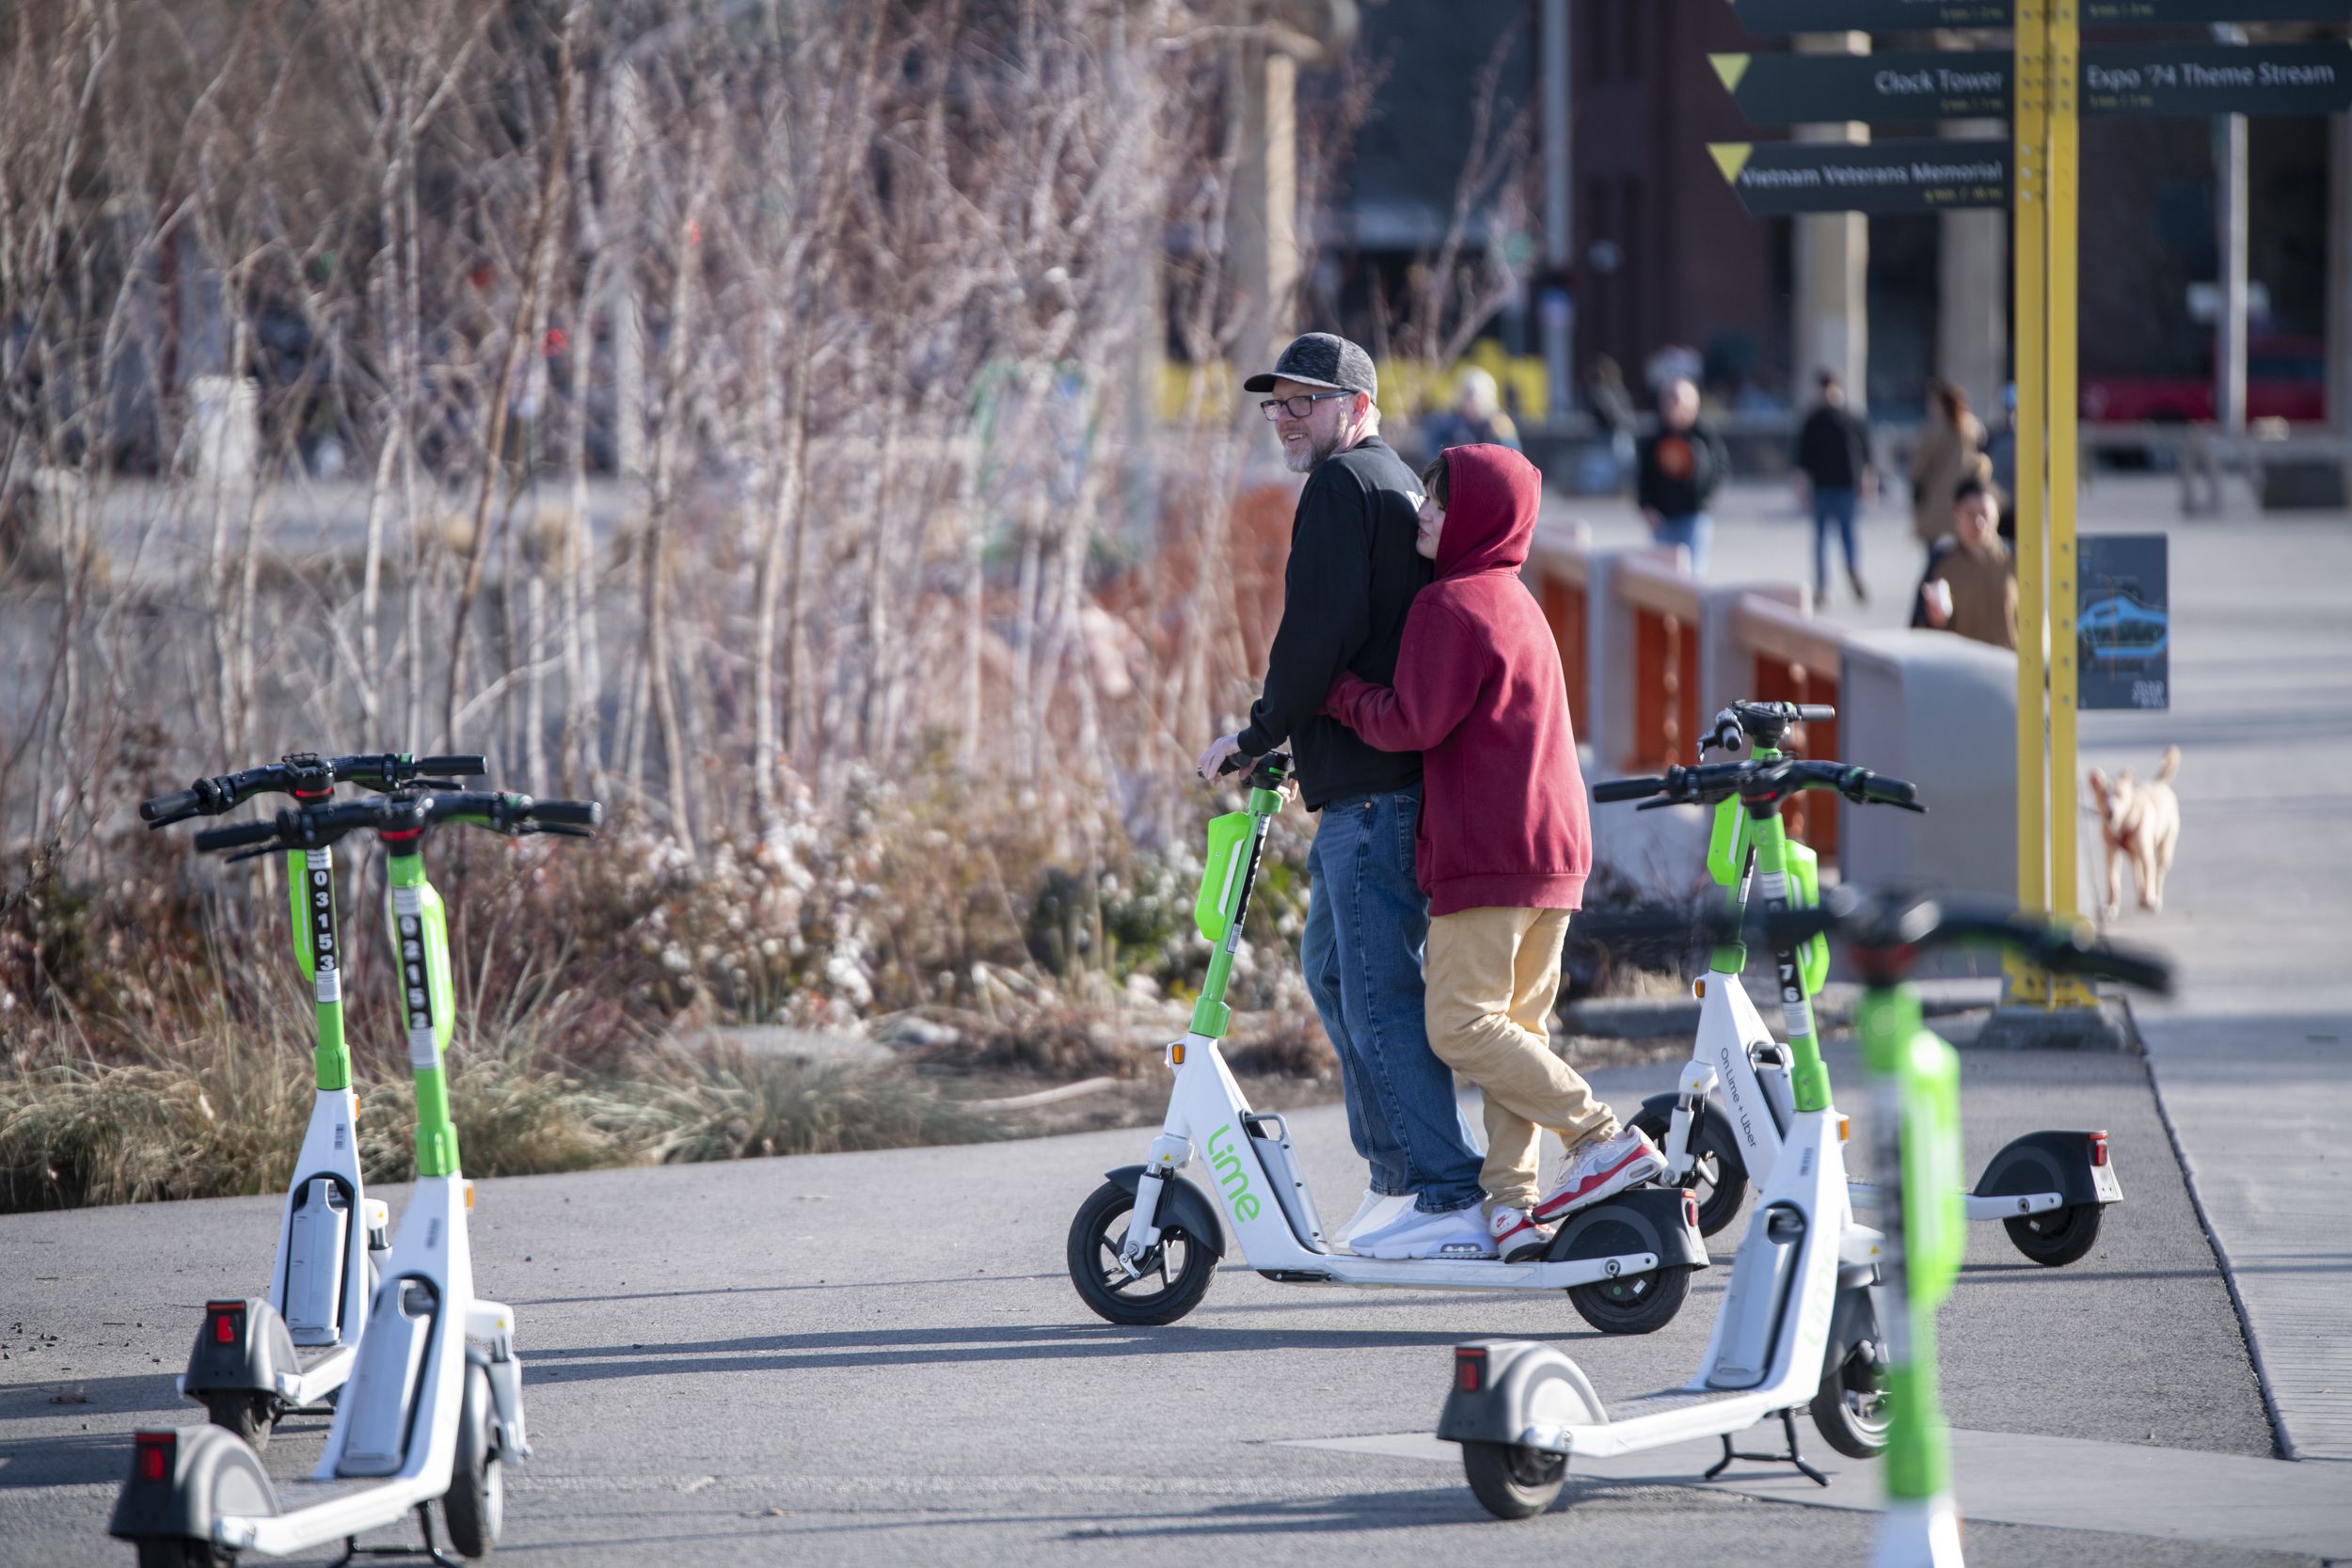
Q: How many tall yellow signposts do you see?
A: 1